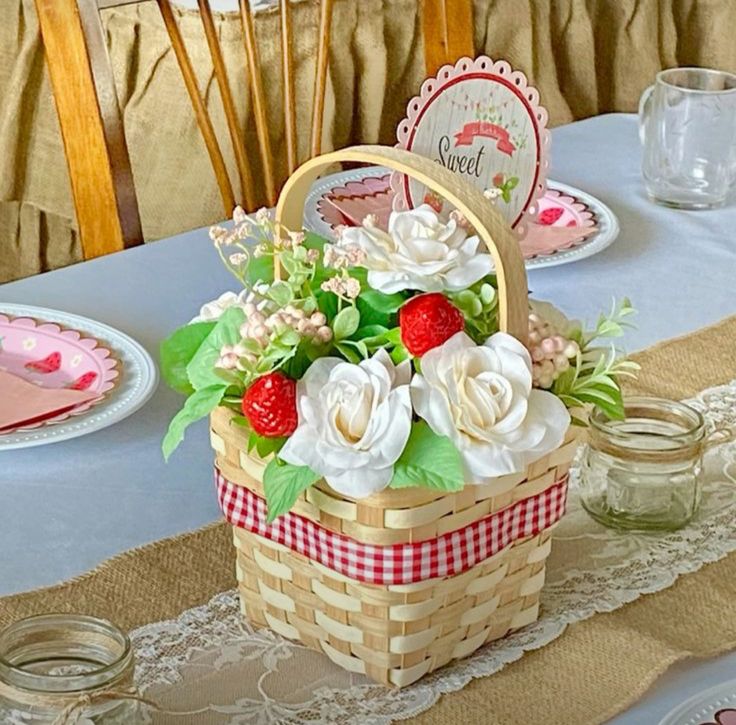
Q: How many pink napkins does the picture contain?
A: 2